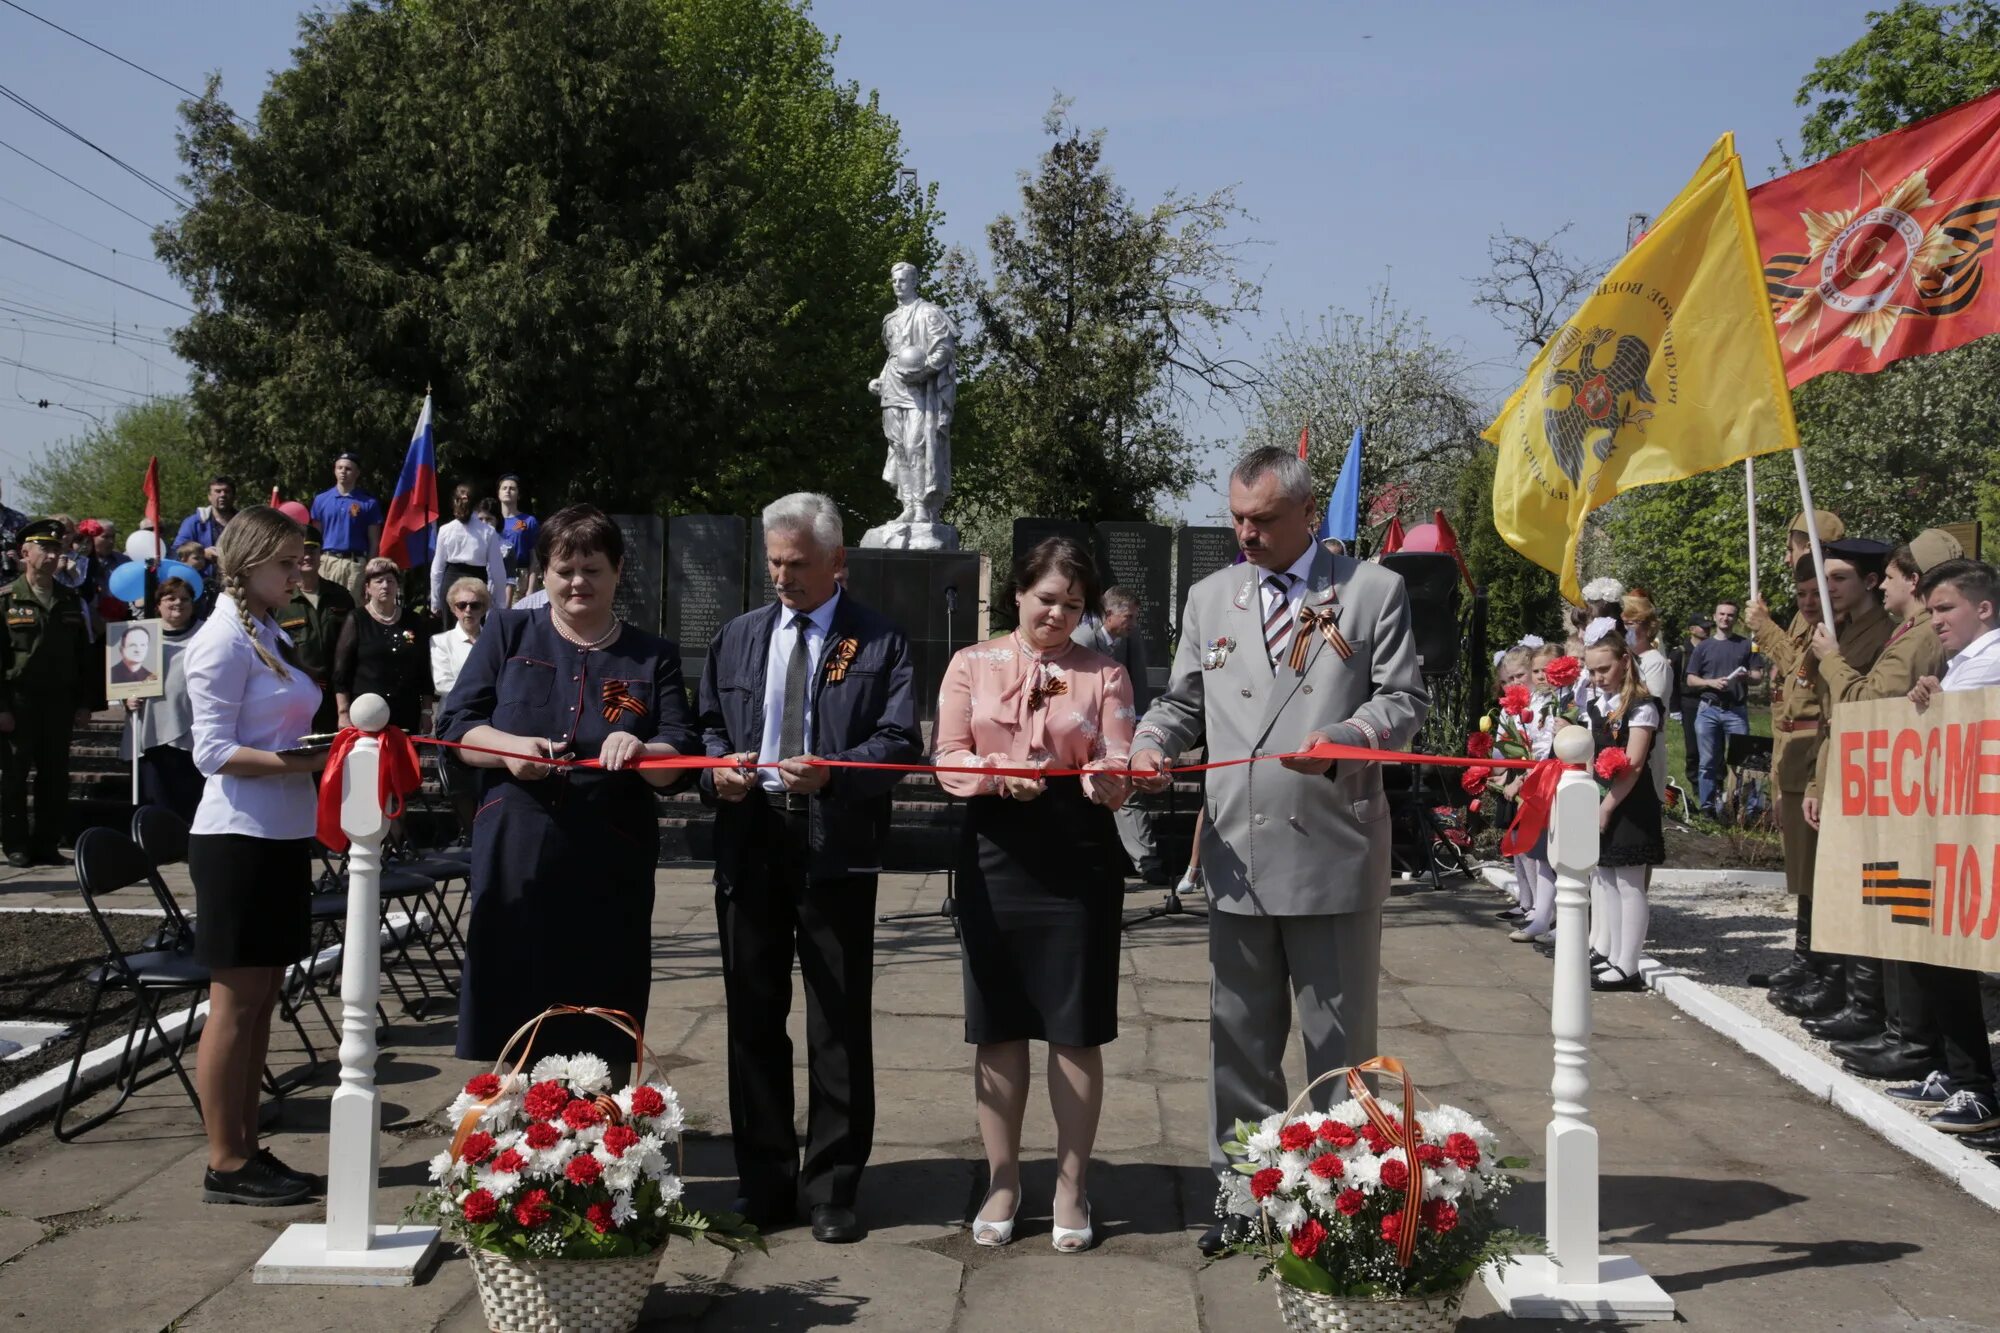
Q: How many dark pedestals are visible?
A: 1